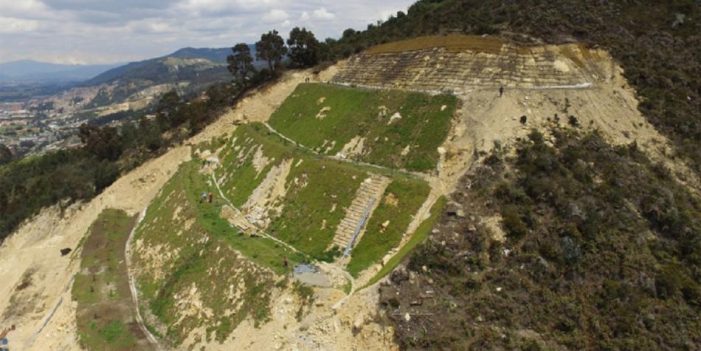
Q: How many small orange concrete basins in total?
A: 0